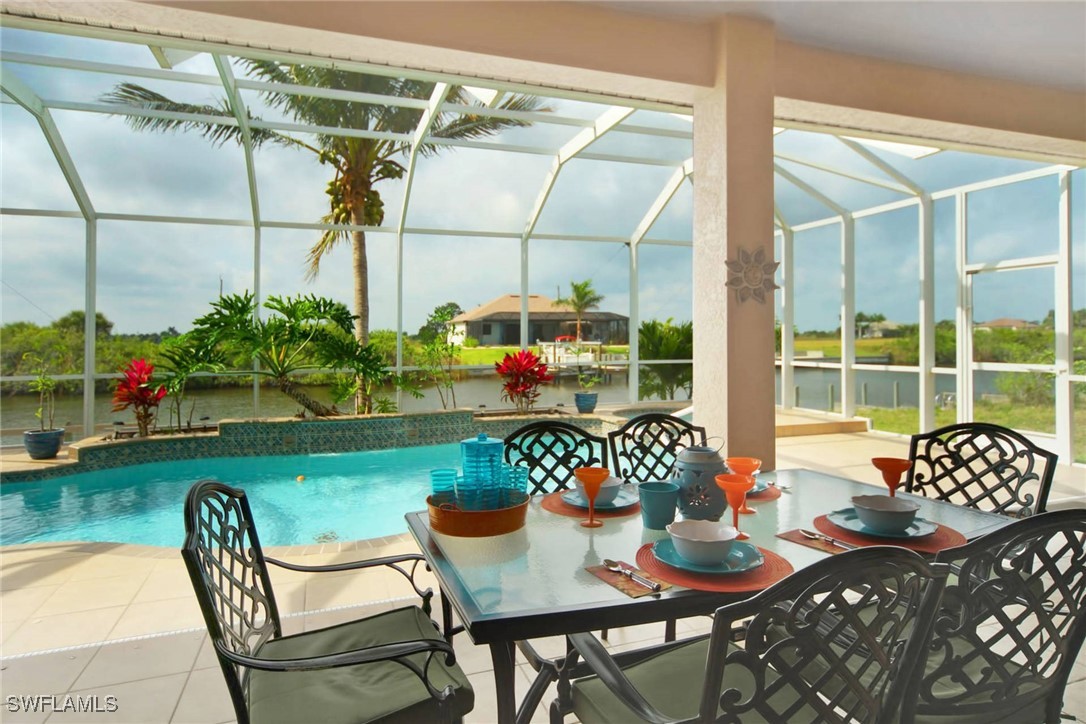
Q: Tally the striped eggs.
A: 0